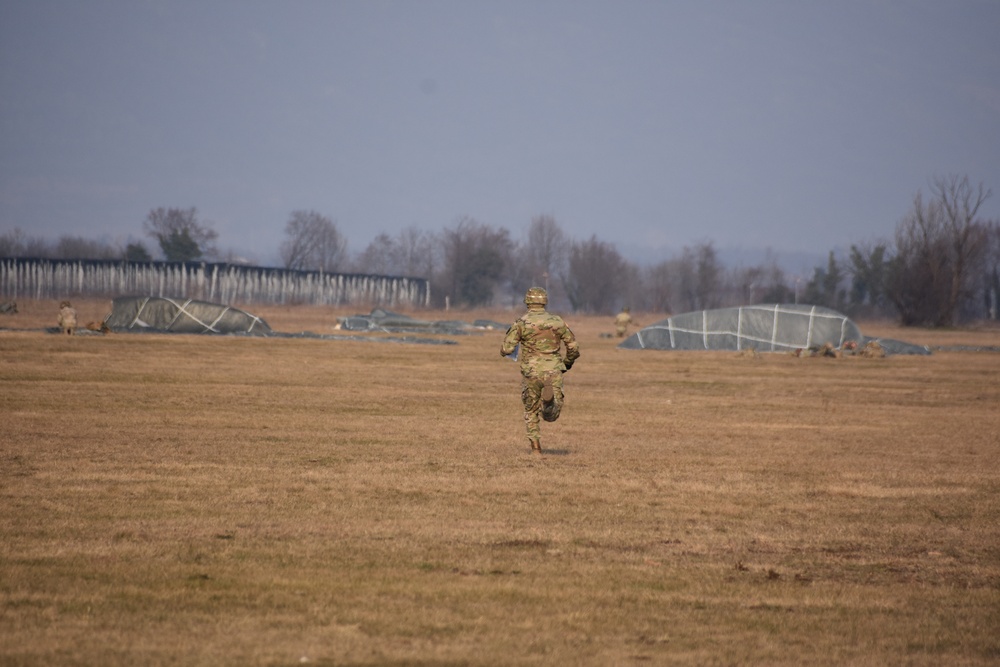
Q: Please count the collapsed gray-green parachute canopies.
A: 3